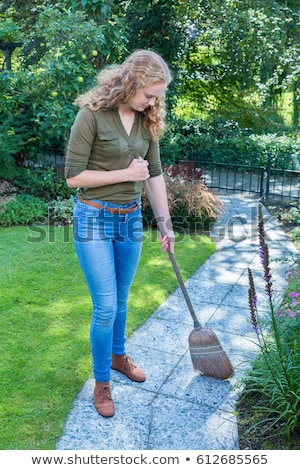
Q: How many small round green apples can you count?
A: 4